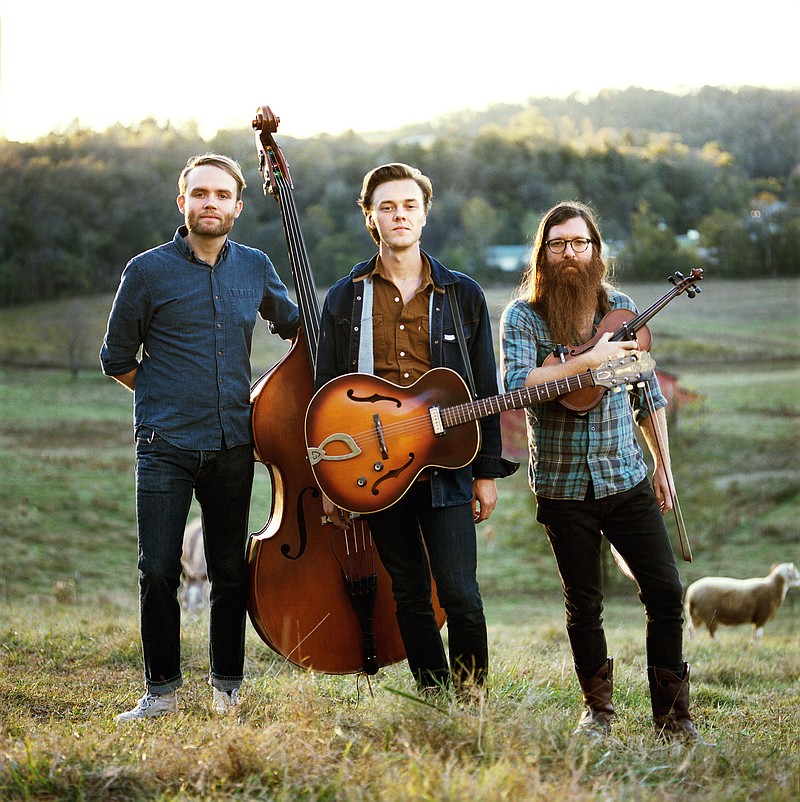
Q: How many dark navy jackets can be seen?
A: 1